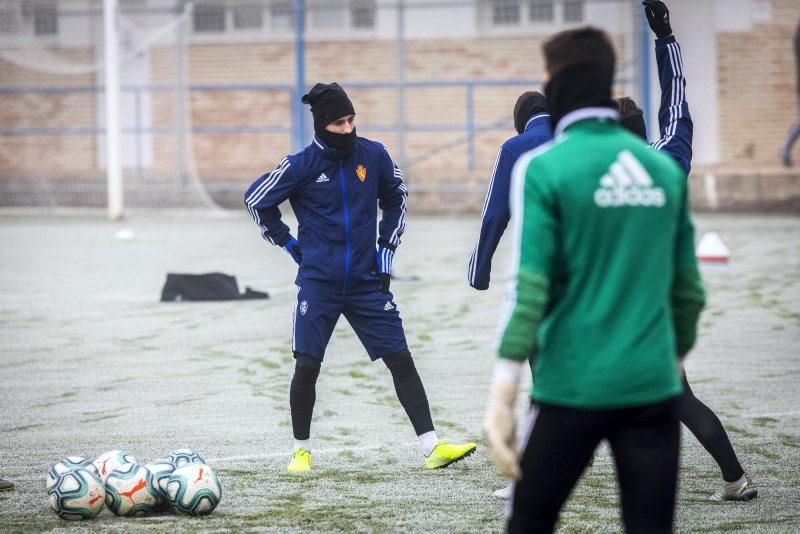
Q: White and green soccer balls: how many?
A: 7